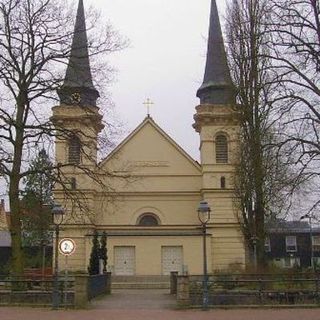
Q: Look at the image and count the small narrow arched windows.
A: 2